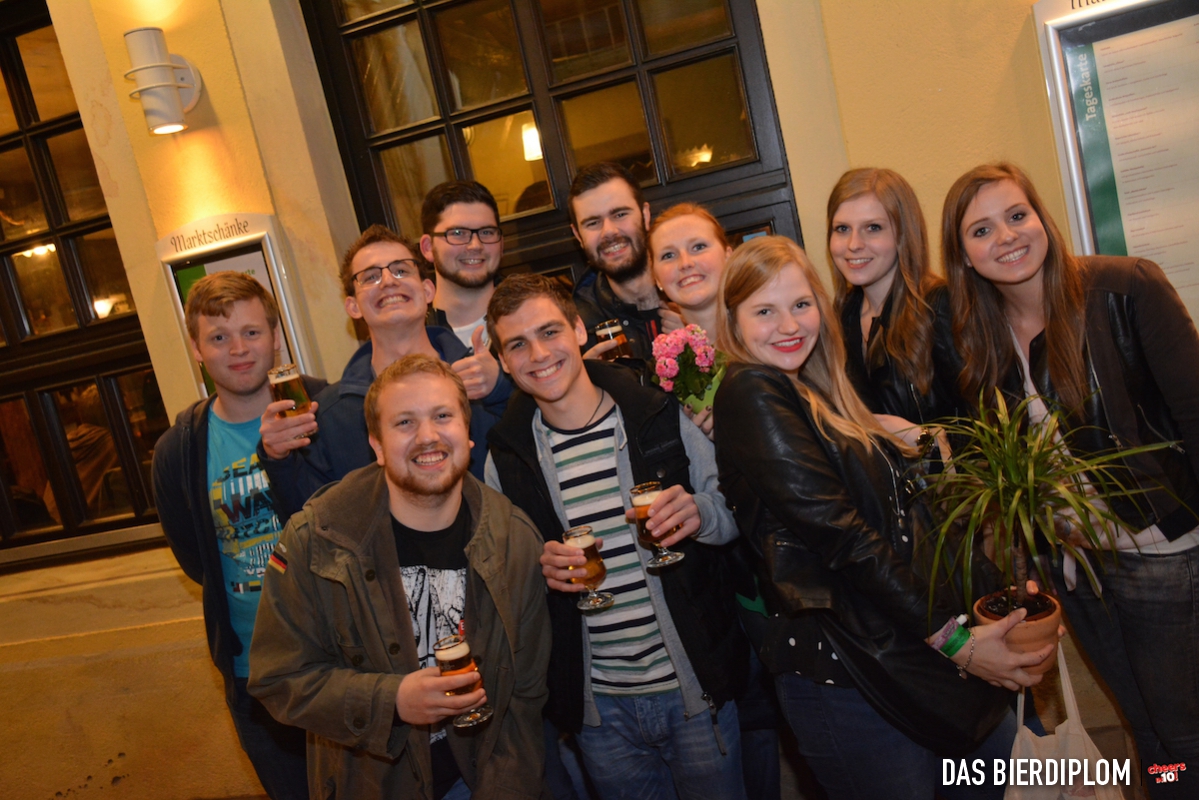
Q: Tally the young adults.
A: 10